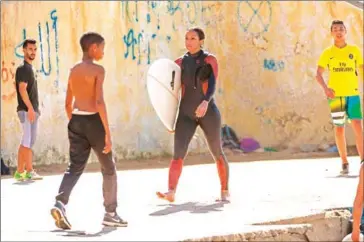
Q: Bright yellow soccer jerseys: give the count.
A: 1